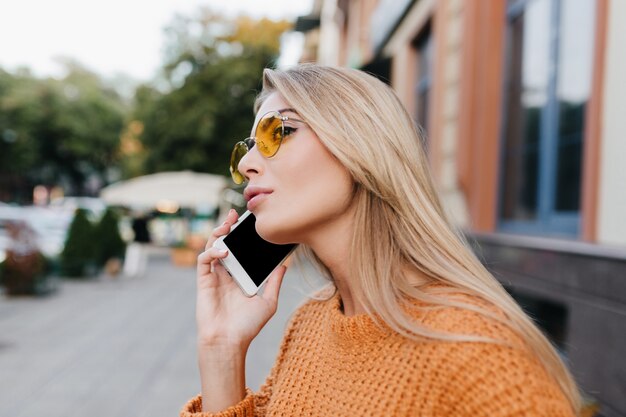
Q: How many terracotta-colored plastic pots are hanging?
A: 0